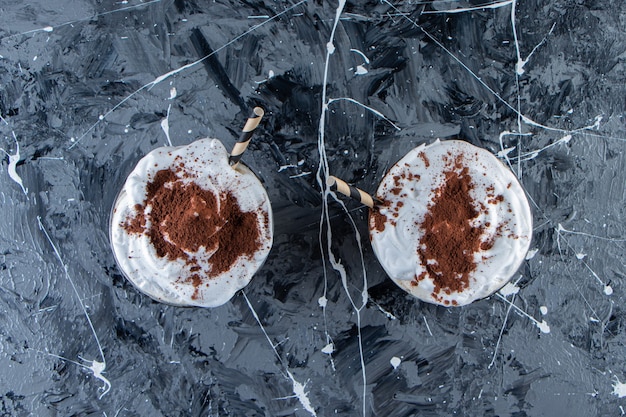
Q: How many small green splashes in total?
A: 0